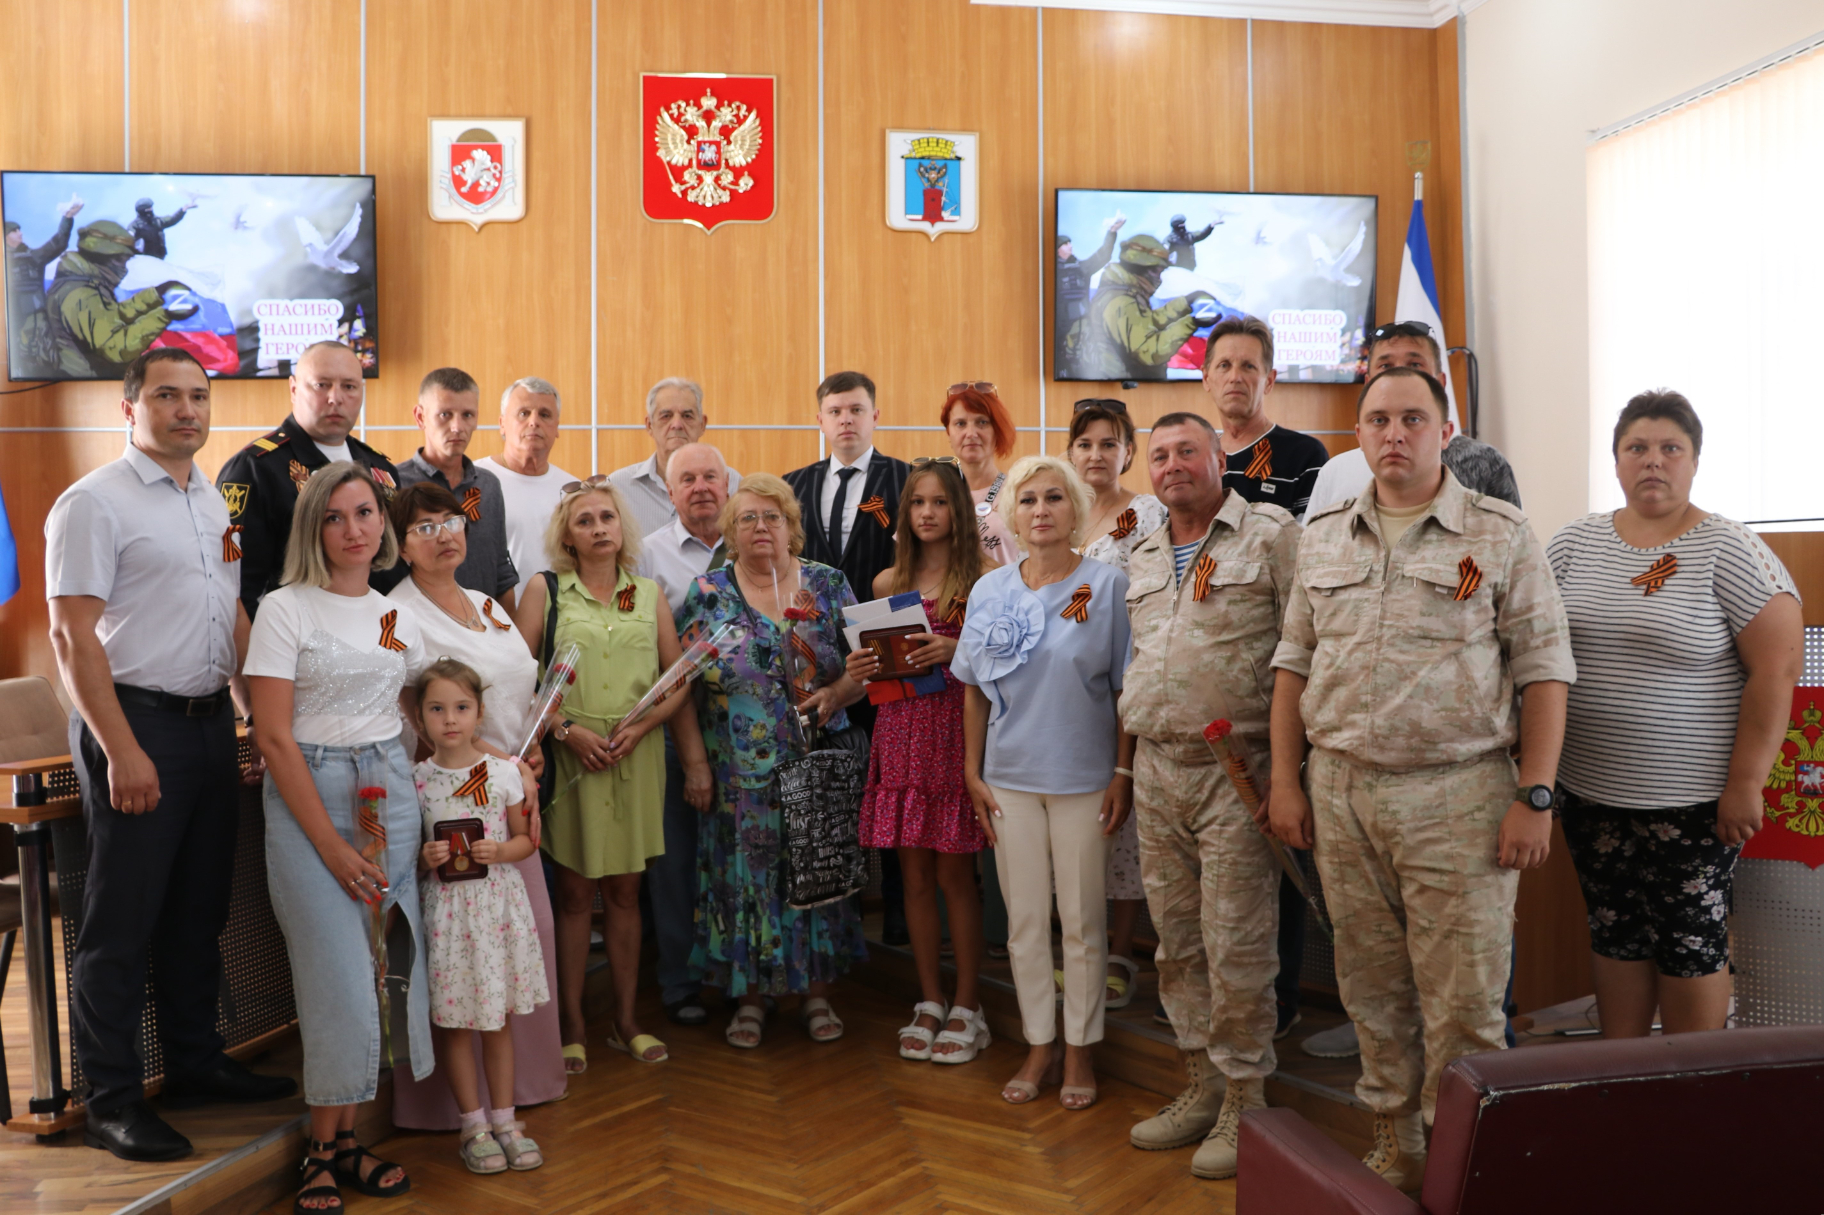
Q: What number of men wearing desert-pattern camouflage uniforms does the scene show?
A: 2